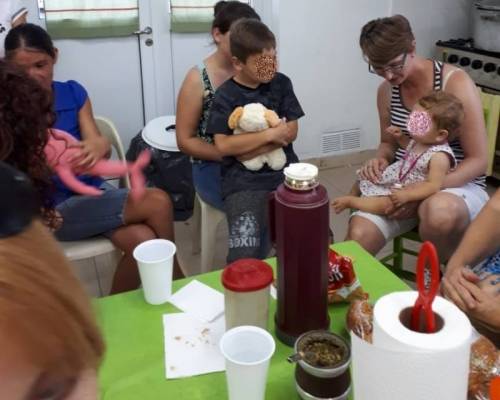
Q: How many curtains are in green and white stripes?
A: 2